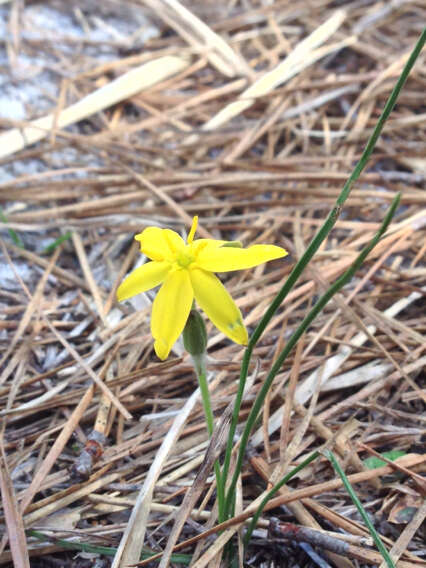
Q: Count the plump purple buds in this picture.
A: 0